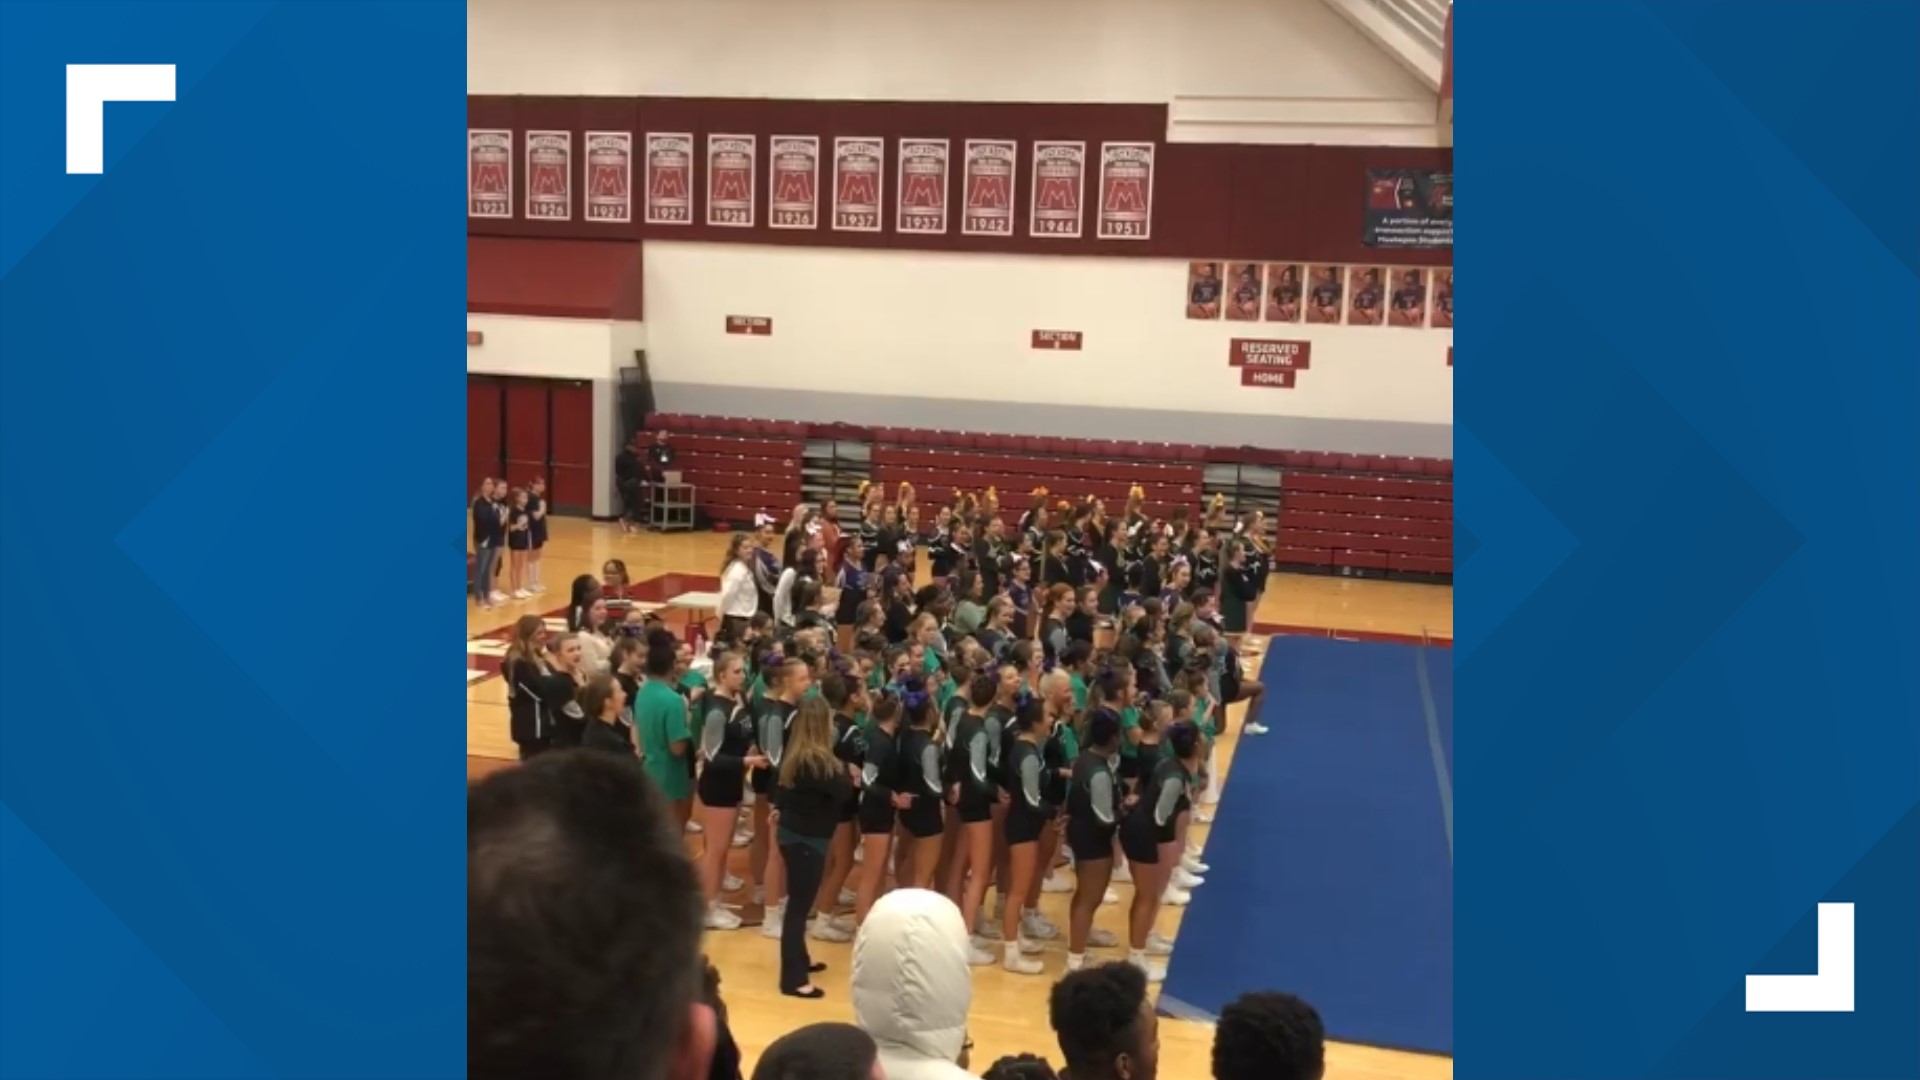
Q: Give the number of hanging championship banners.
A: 11